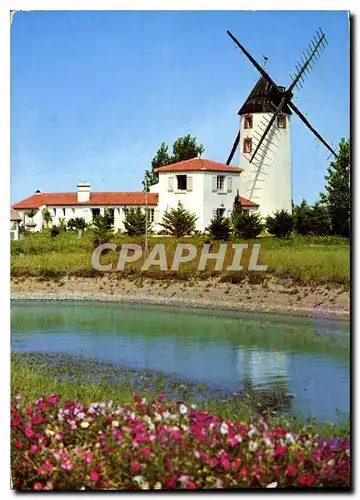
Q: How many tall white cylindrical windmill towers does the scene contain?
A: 1